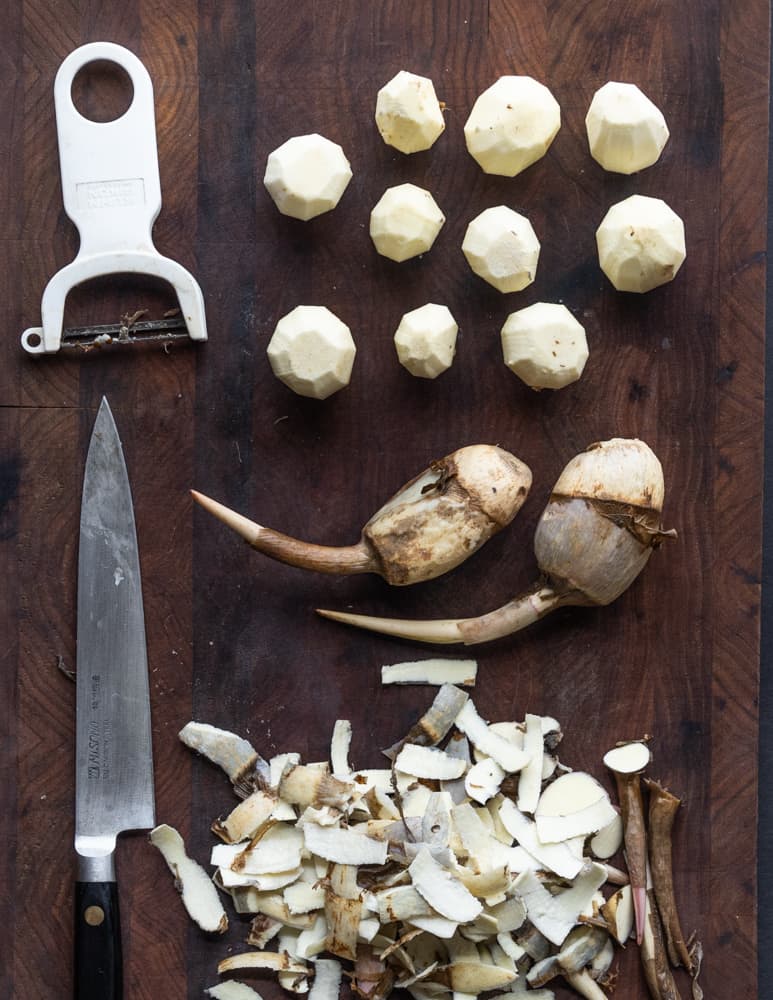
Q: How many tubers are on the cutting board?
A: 12